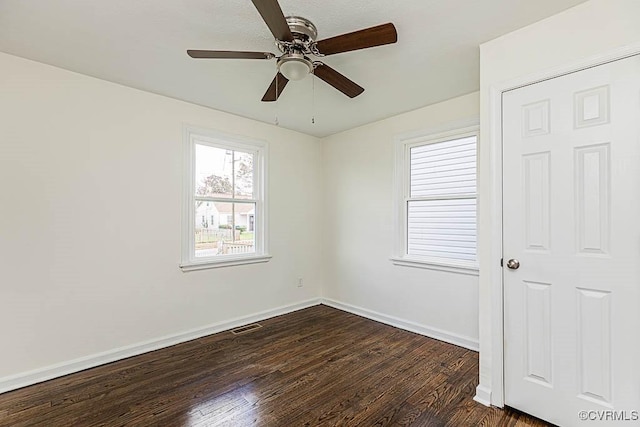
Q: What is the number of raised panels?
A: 6